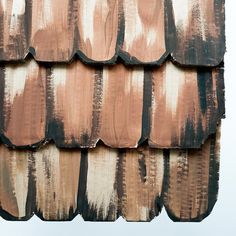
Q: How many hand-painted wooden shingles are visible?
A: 14